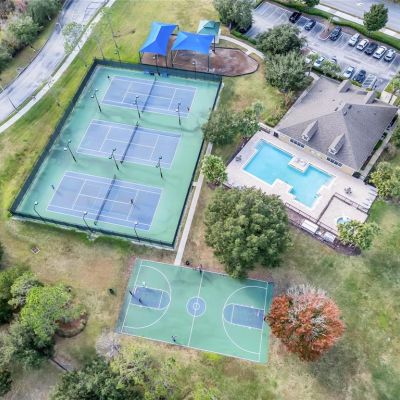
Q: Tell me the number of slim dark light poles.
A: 12